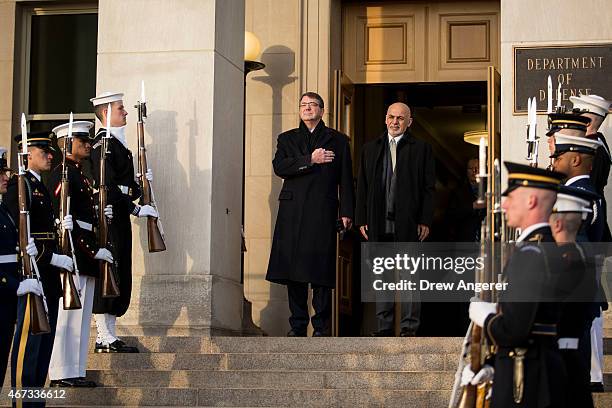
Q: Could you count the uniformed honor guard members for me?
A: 9